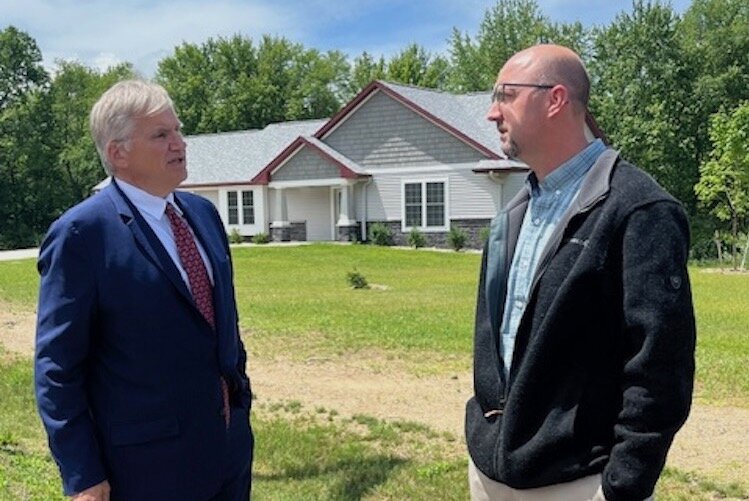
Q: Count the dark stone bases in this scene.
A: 2